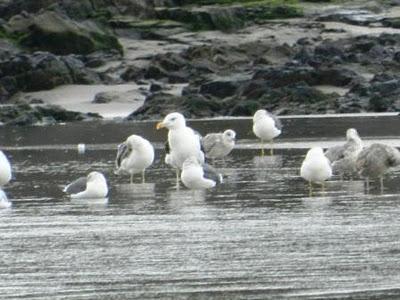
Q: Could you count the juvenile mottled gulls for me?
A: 3